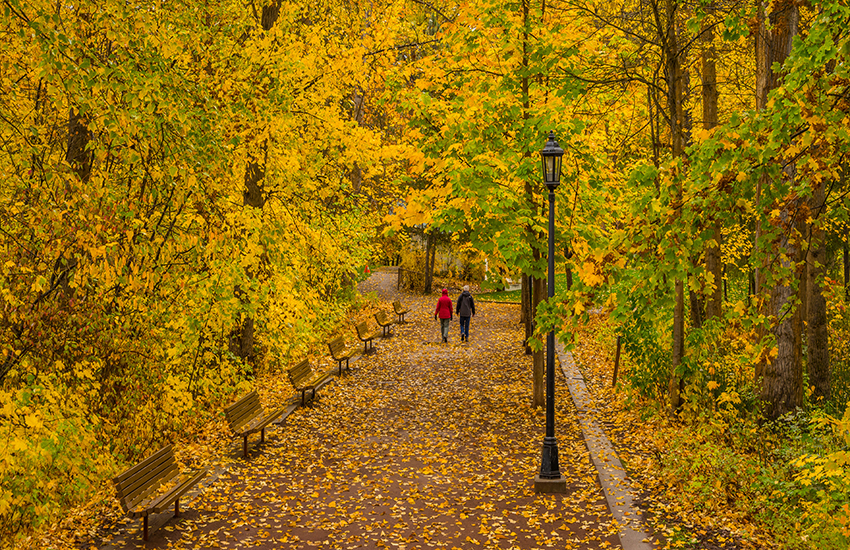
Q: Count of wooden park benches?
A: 7